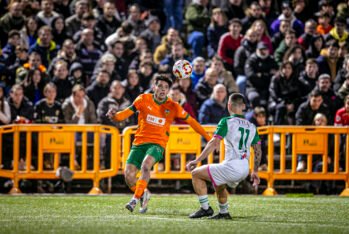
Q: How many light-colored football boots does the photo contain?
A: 2